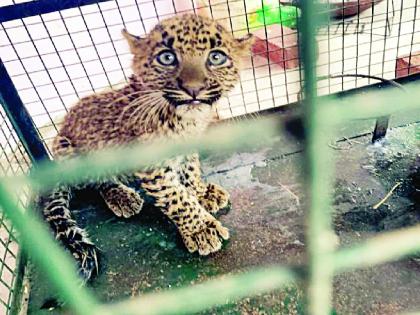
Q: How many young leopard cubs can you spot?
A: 1